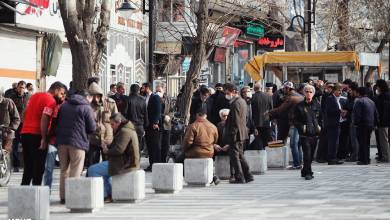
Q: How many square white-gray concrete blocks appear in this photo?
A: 8